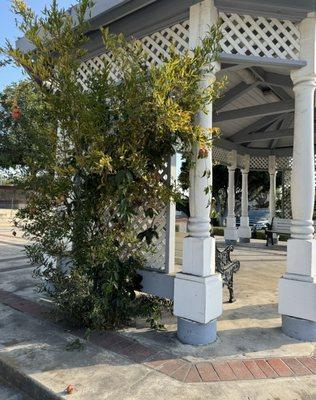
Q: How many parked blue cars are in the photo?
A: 1